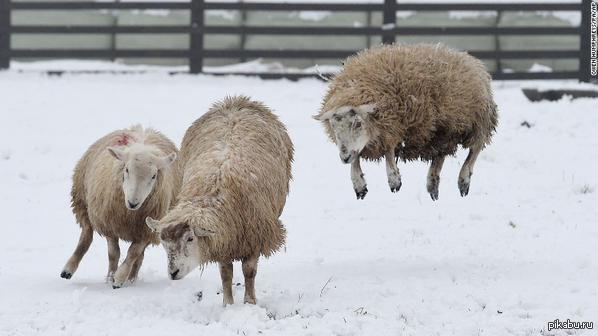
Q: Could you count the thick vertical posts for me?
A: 4